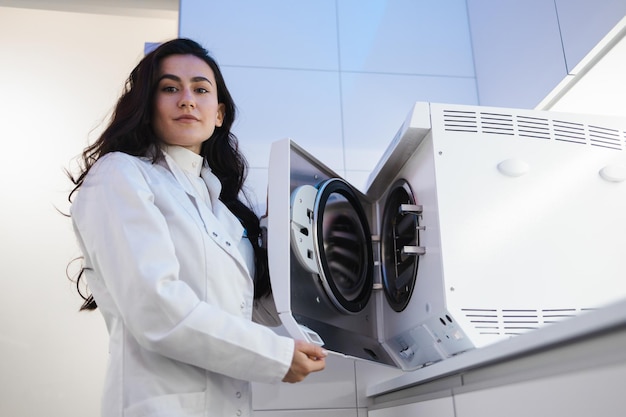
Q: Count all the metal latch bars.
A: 2